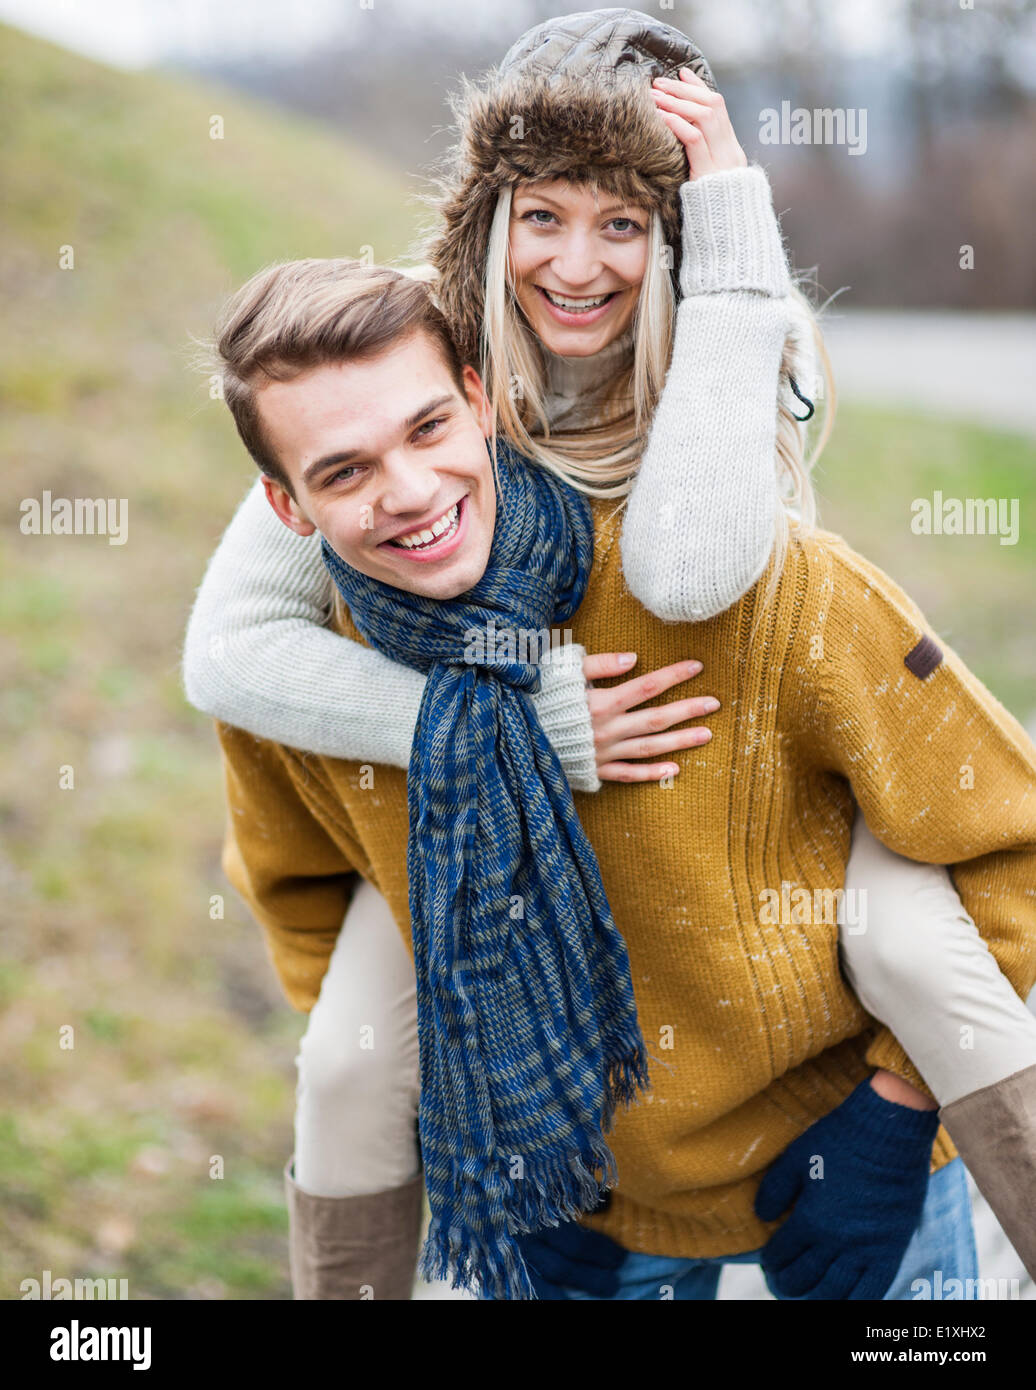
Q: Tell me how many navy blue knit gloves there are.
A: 2